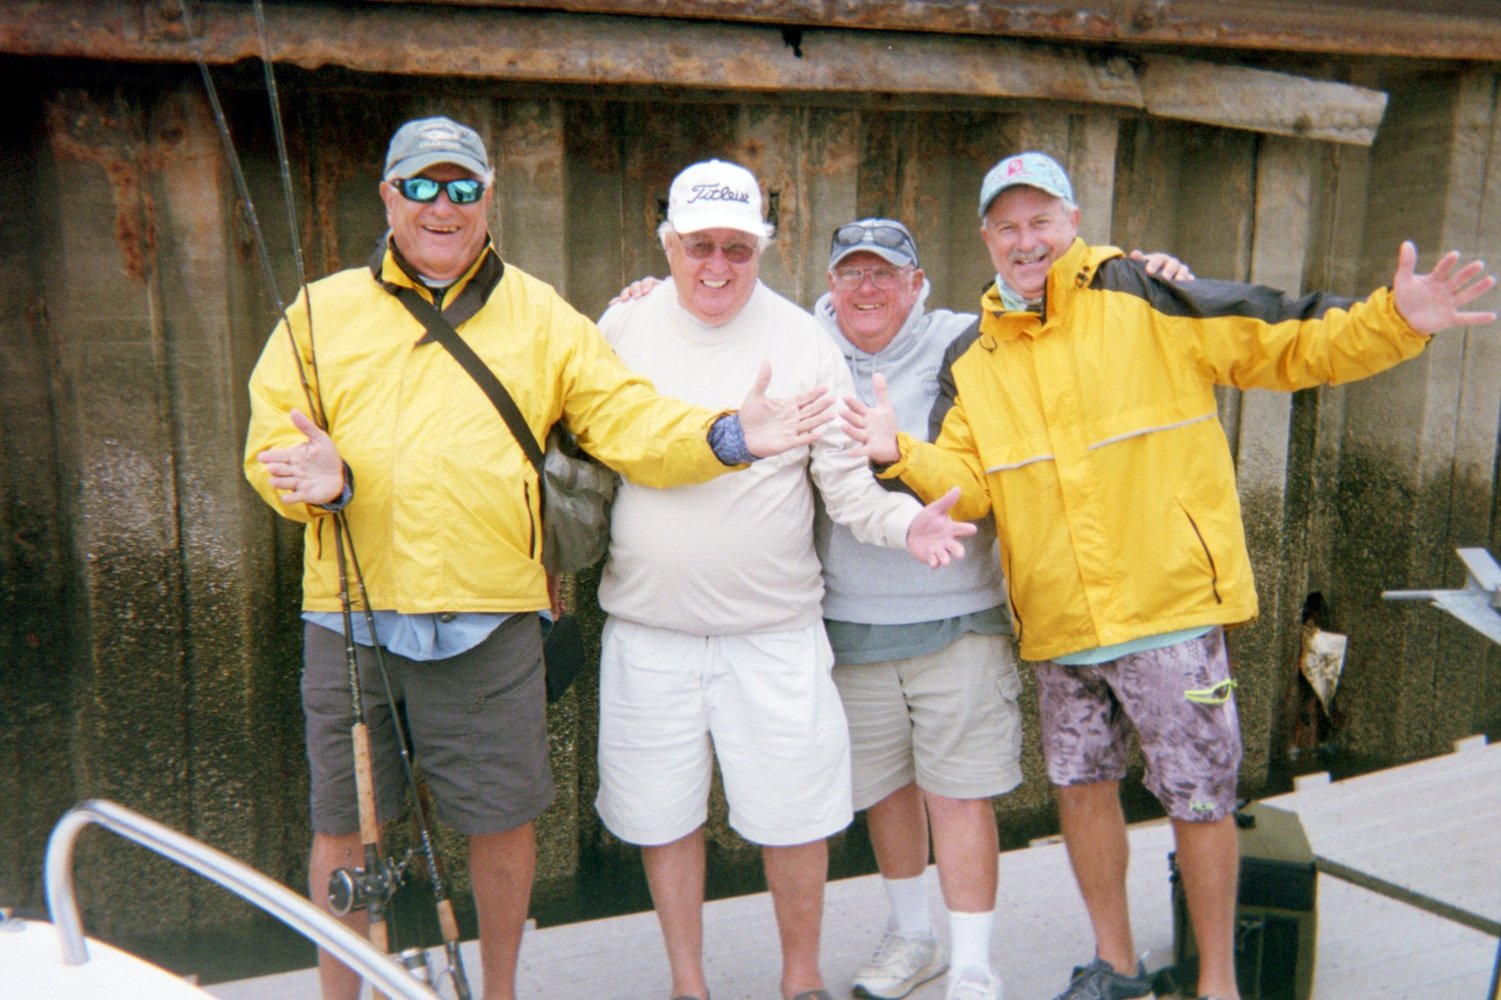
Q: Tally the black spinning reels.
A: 1